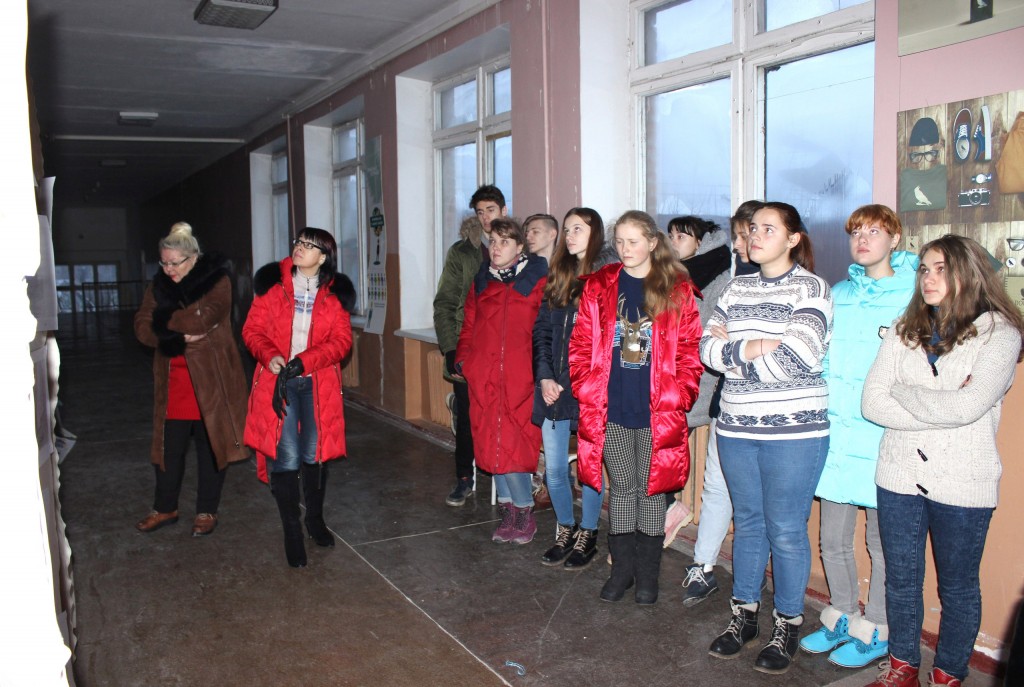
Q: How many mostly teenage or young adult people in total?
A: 10